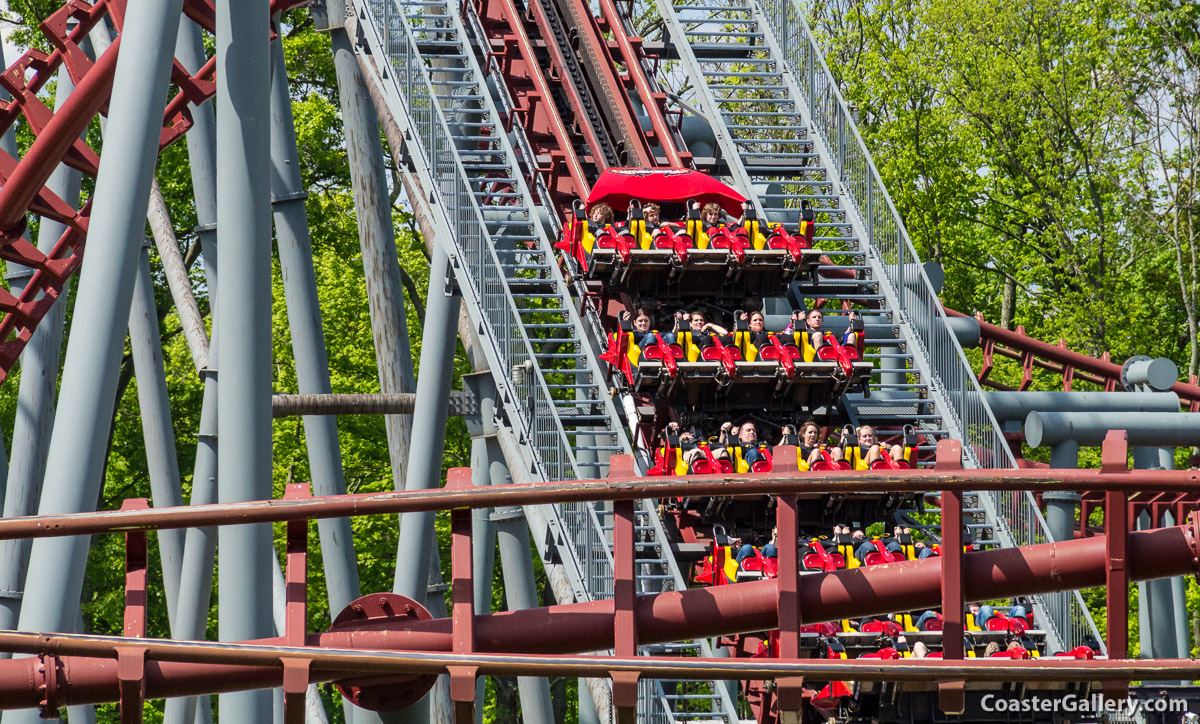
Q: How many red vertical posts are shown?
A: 7